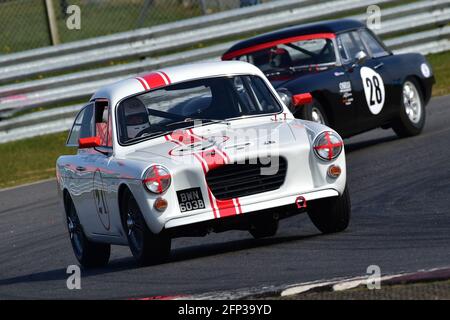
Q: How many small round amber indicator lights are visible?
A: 2